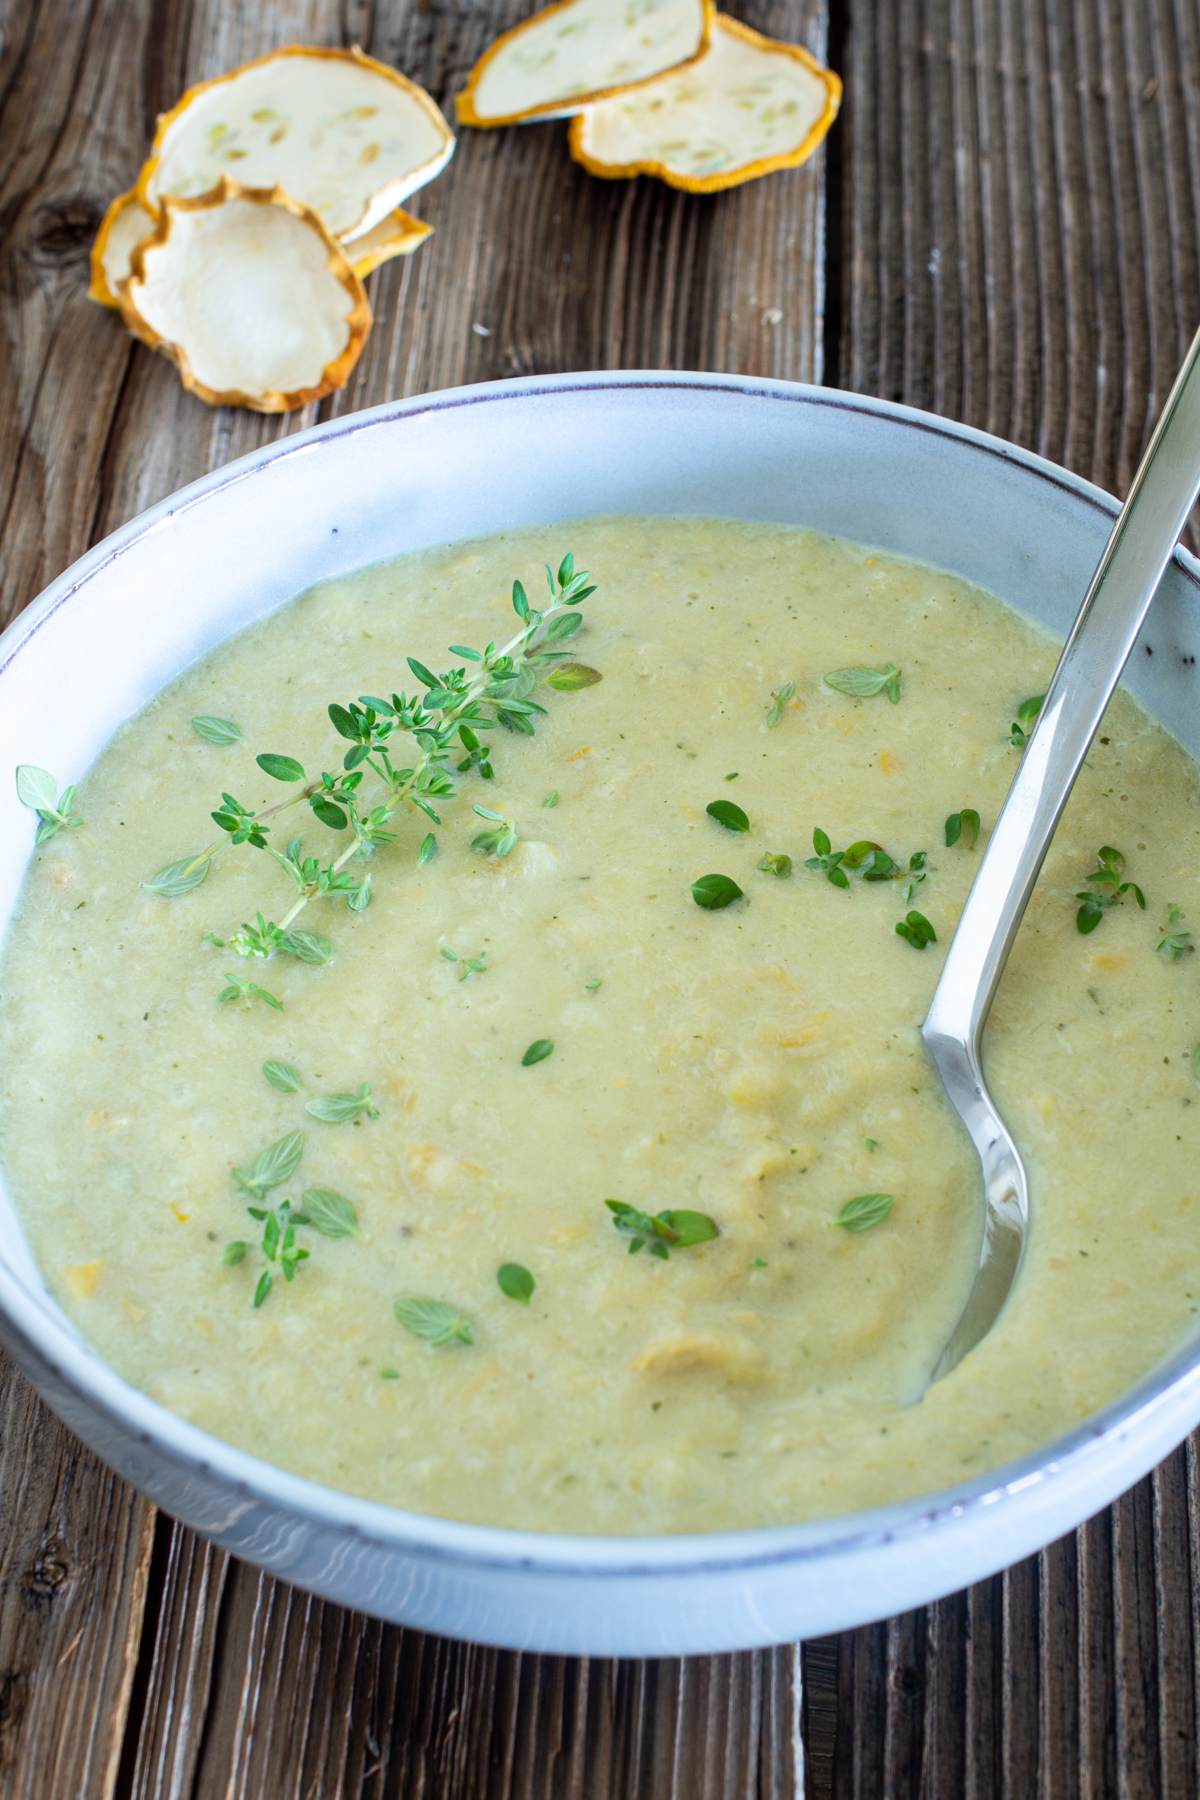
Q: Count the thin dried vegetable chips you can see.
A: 5